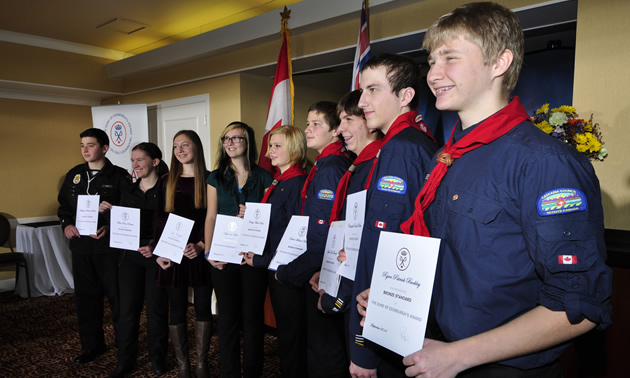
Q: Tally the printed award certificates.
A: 9